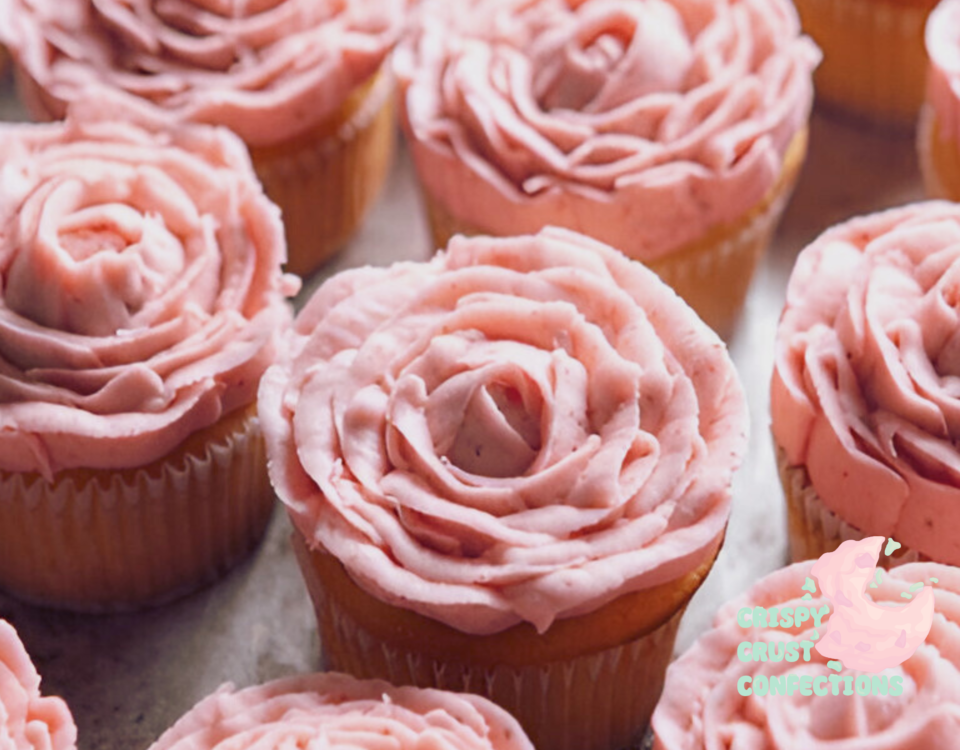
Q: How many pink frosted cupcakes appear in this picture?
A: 9